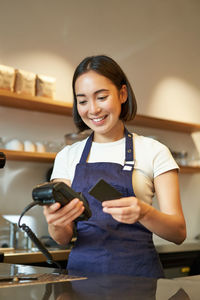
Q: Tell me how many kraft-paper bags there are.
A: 3